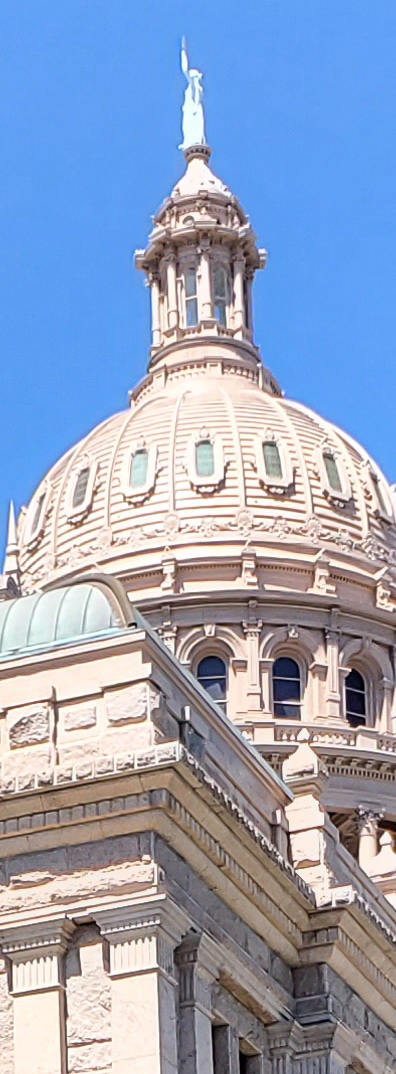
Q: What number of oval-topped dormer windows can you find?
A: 7